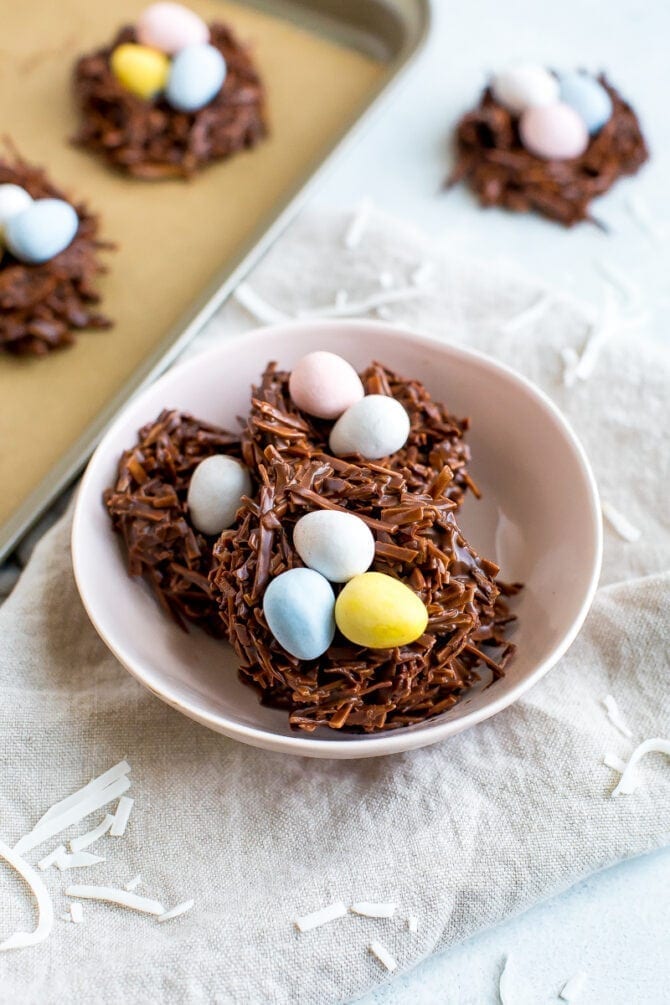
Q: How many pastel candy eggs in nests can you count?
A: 14